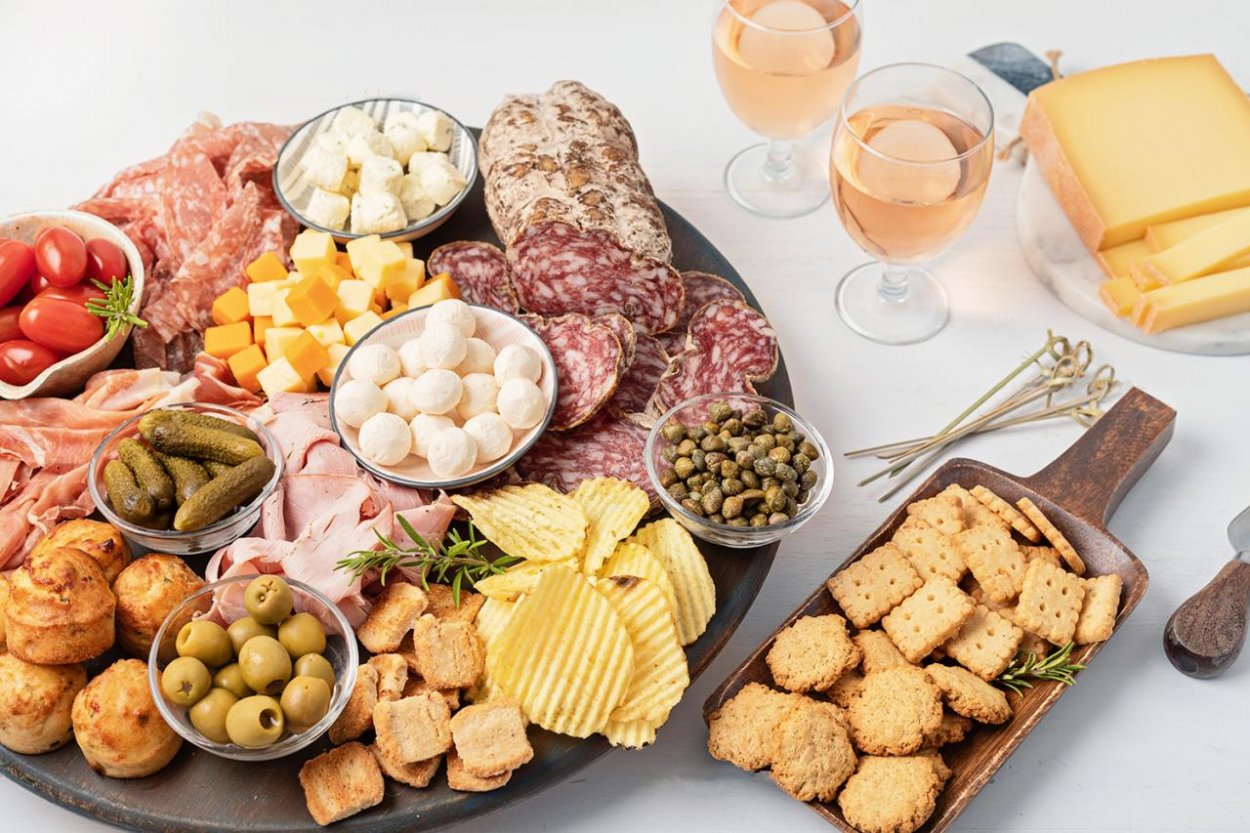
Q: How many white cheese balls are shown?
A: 15